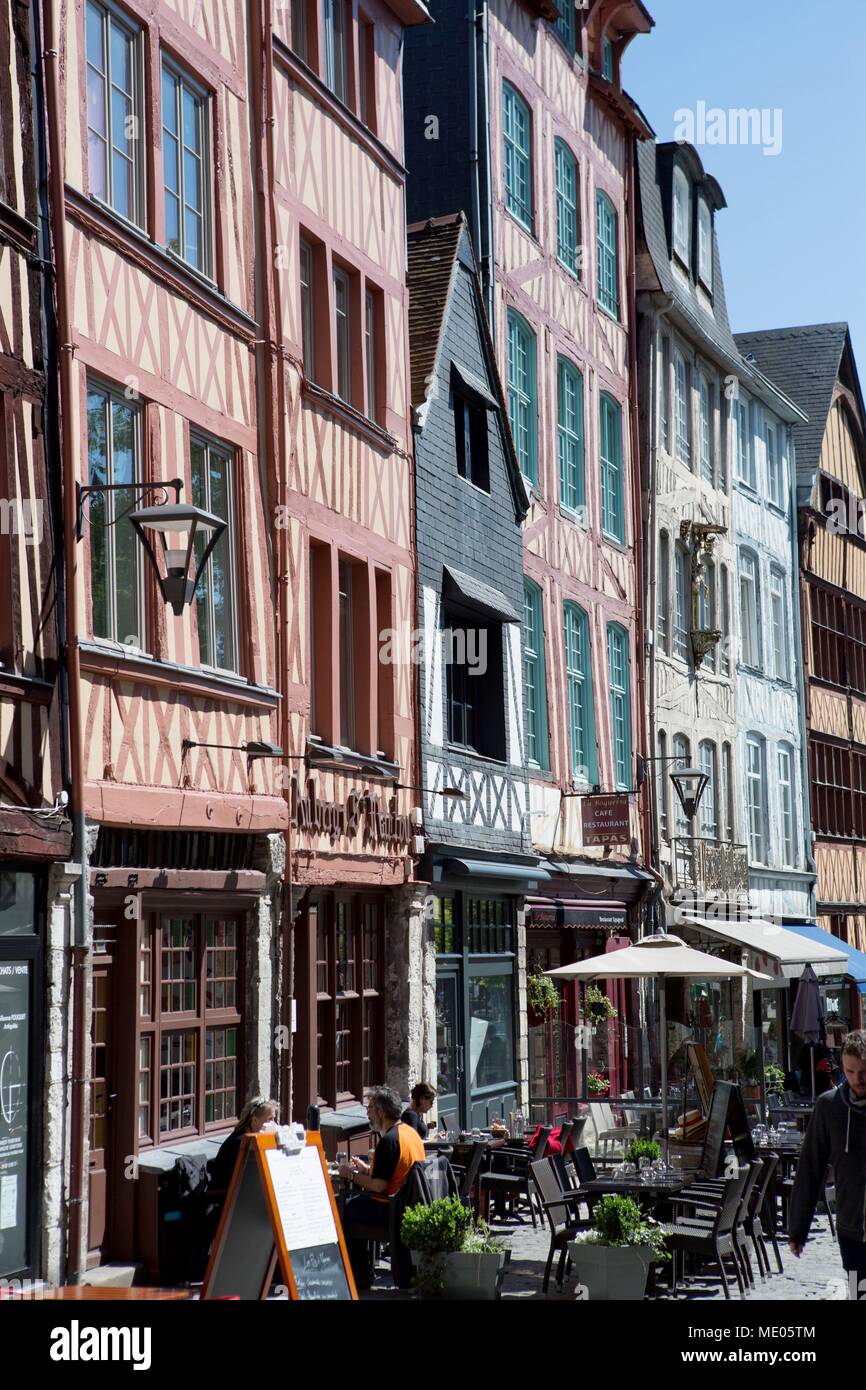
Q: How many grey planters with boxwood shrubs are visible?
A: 2